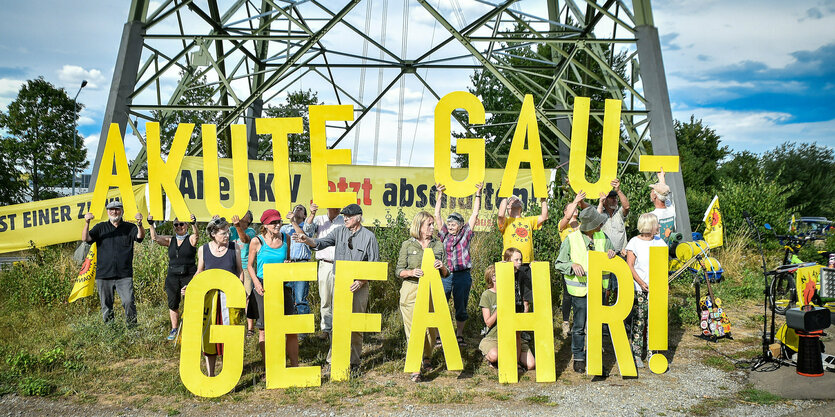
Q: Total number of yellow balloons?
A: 0